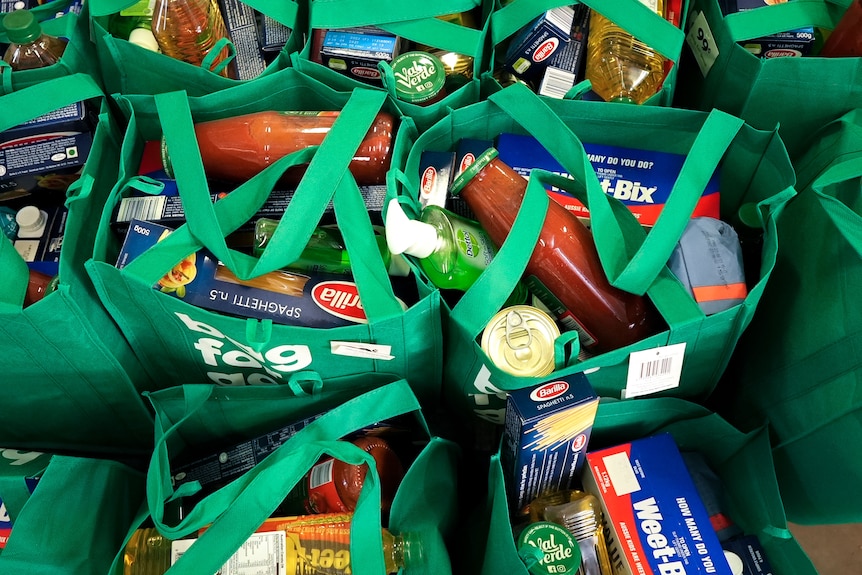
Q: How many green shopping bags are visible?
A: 12